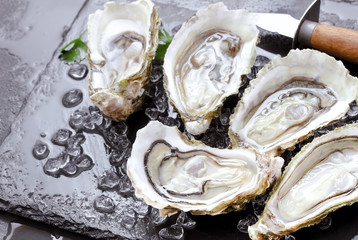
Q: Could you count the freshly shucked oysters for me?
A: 5